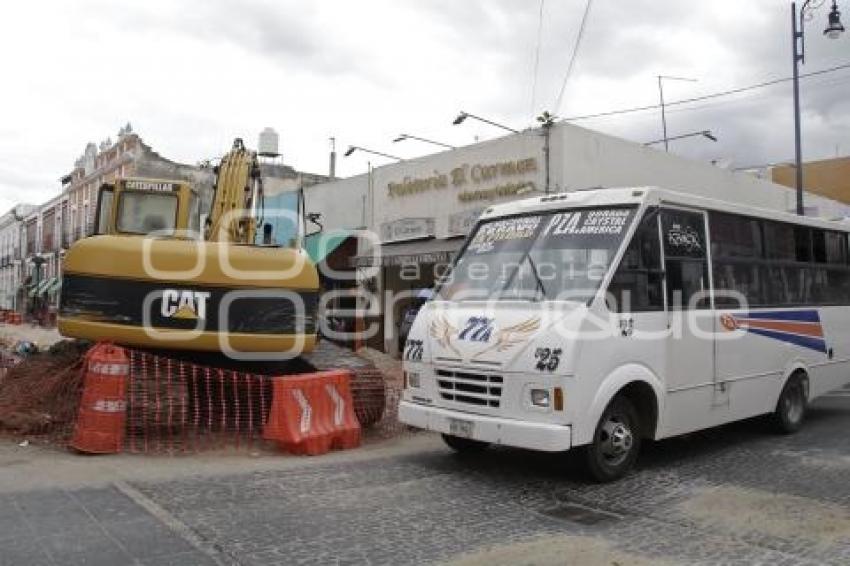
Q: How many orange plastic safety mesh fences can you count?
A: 1